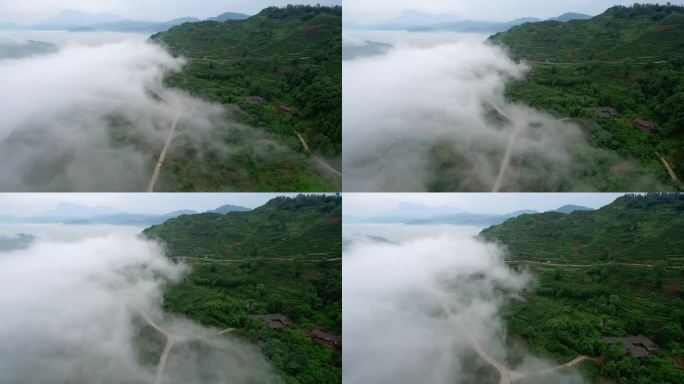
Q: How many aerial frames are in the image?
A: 4